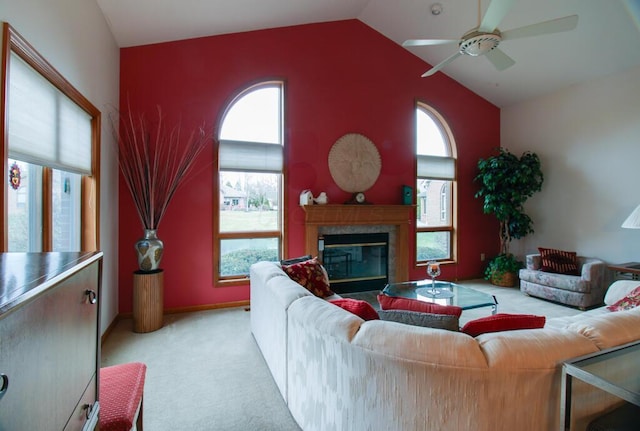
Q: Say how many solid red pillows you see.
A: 3